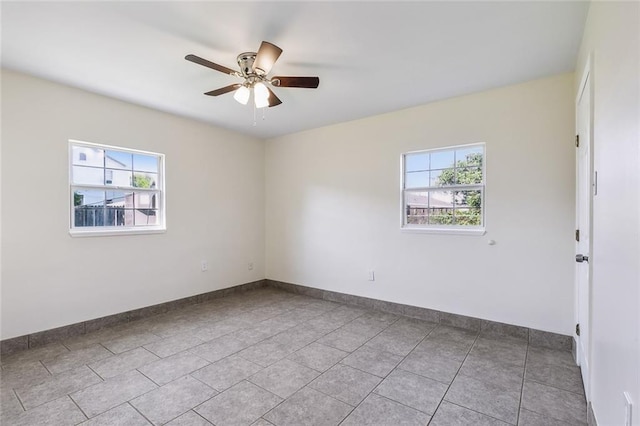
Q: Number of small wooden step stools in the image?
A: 0